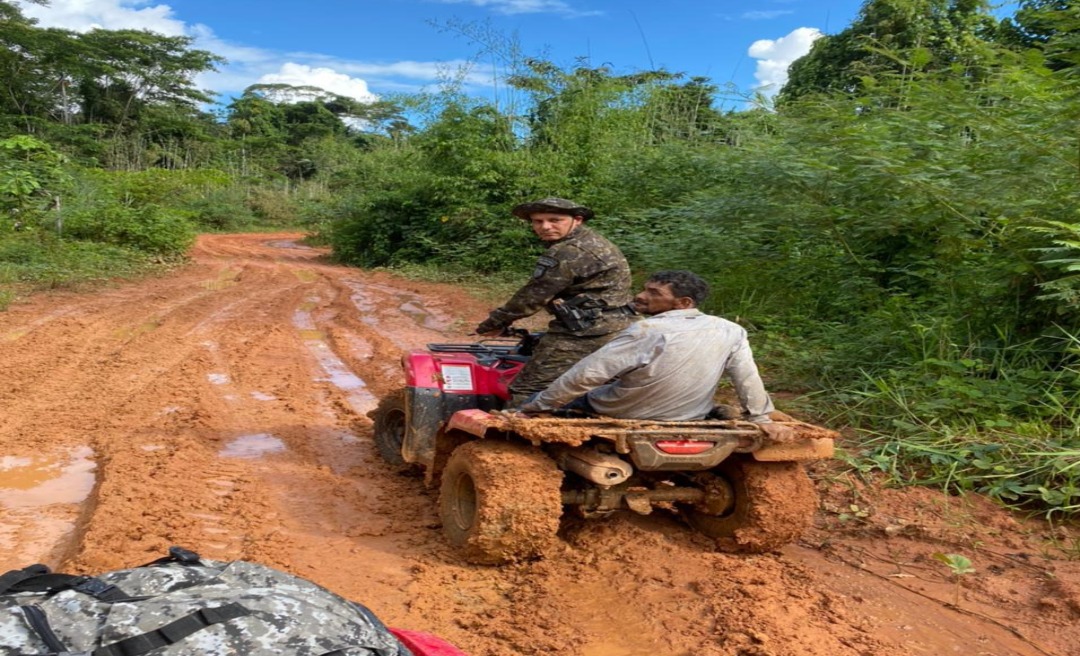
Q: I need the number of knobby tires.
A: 3